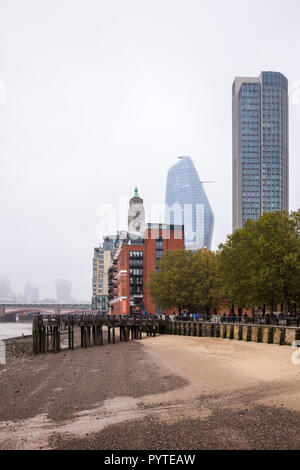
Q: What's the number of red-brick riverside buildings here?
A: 1